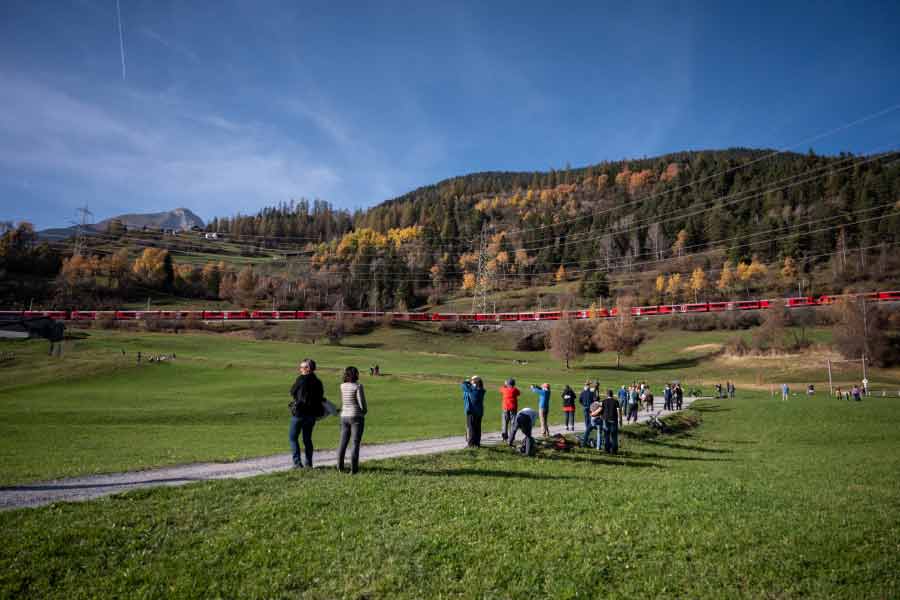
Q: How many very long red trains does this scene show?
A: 1